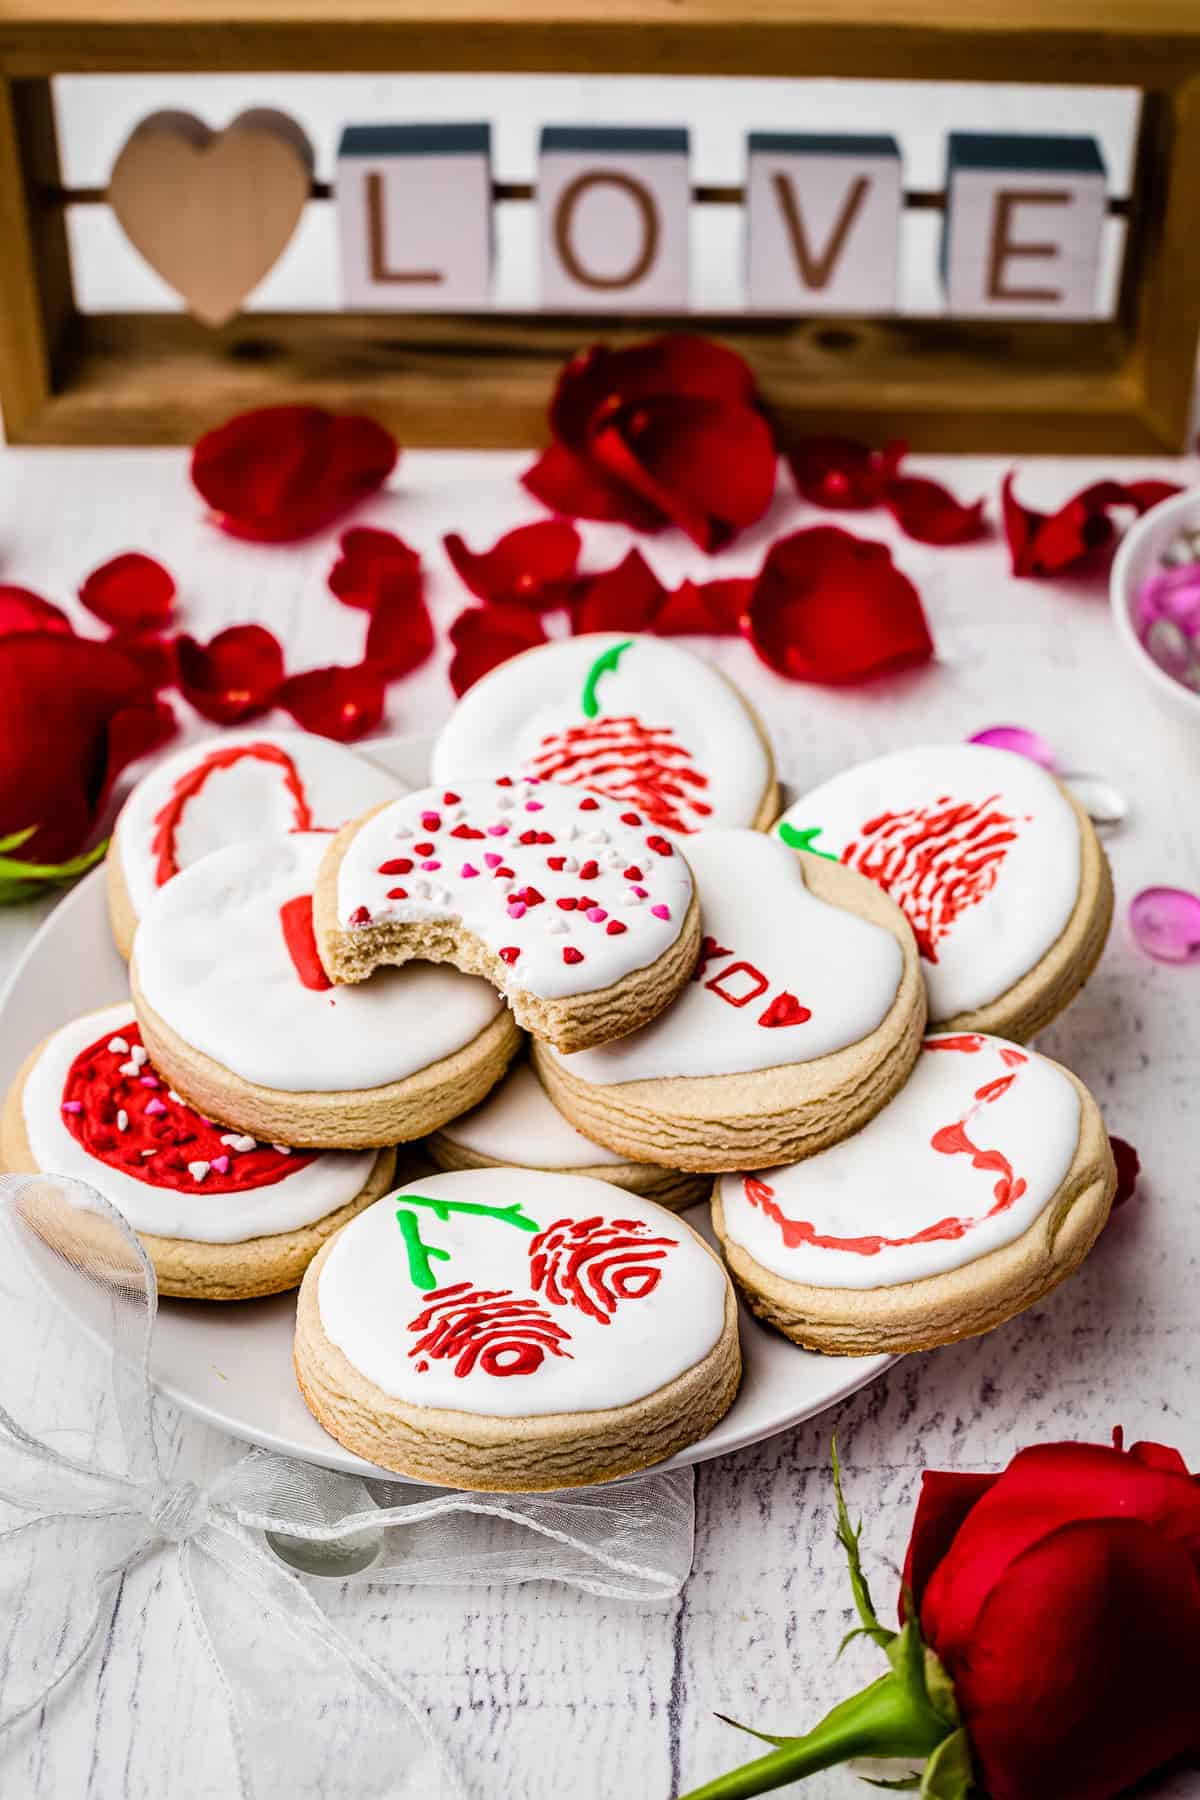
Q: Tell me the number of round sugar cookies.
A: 10